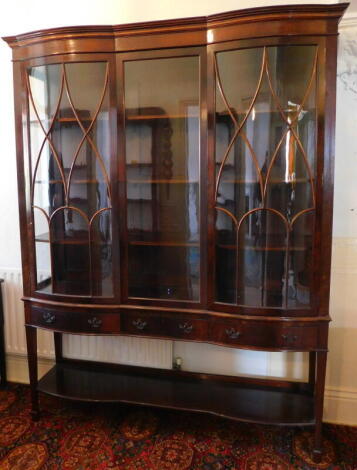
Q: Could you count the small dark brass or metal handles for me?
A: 6